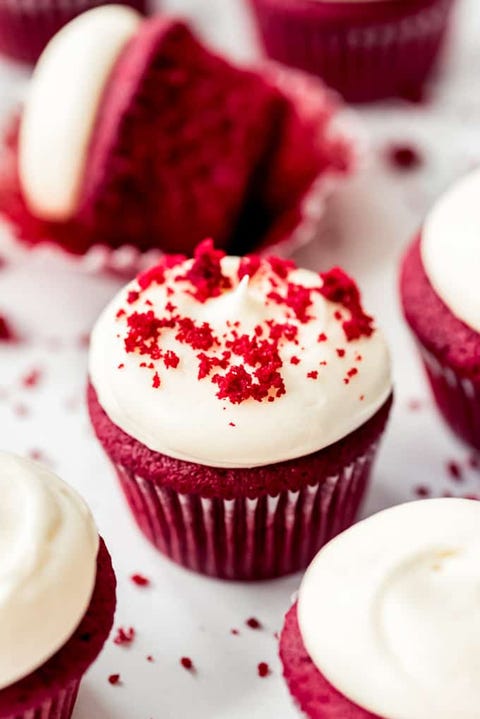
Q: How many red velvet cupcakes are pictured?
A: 7